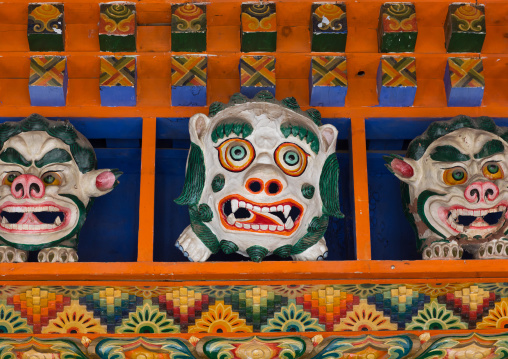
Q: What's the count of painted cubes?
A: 14